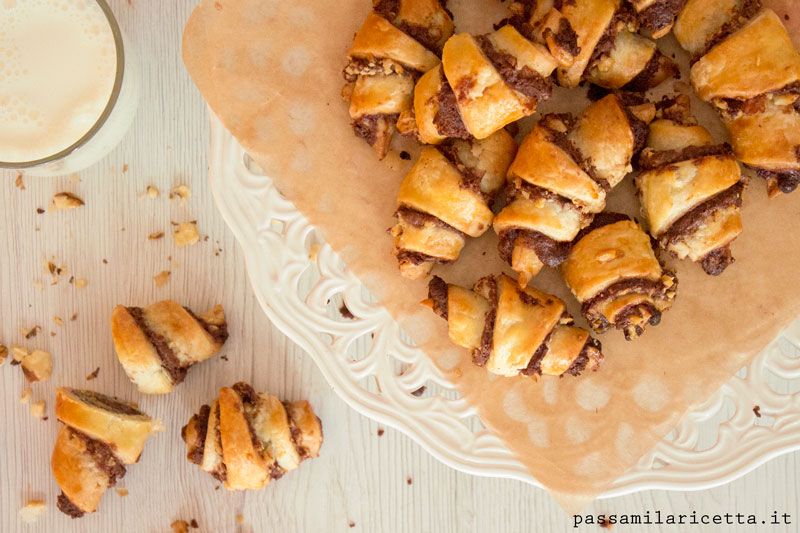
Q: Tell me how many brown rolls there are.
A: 13